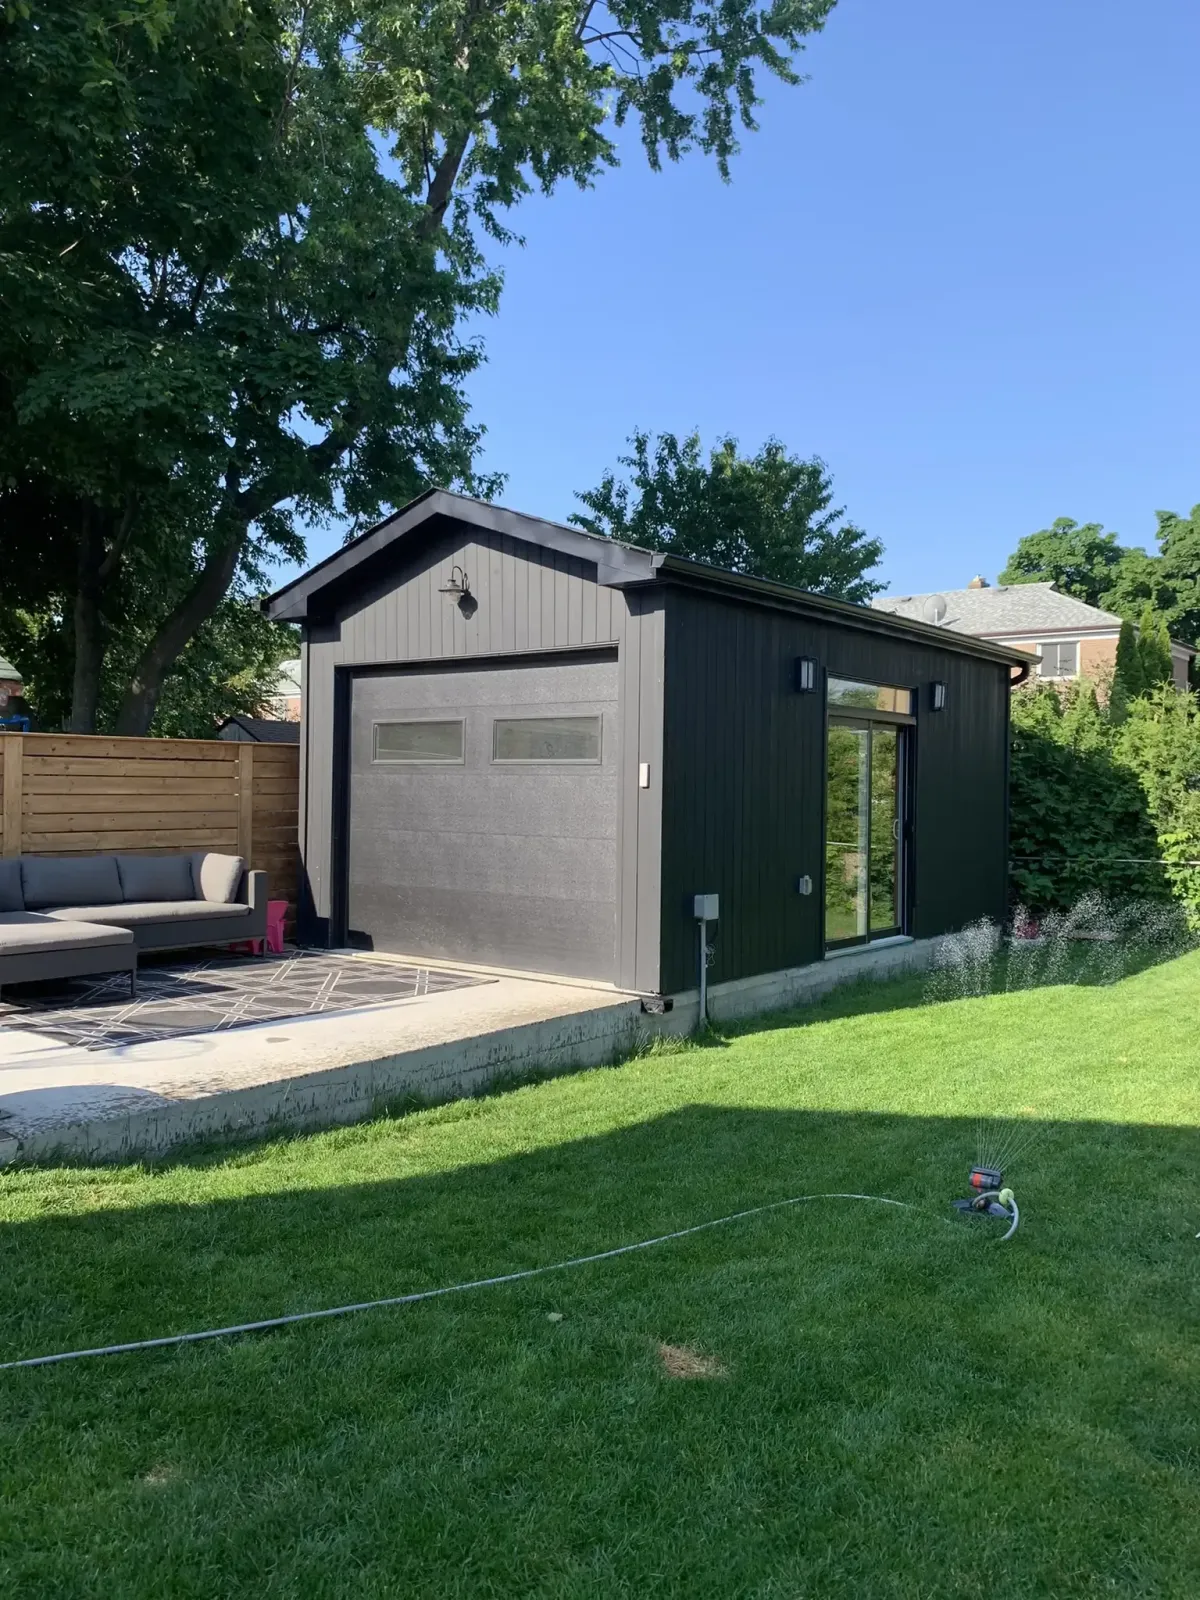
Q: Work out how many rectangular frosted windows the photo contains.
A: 2